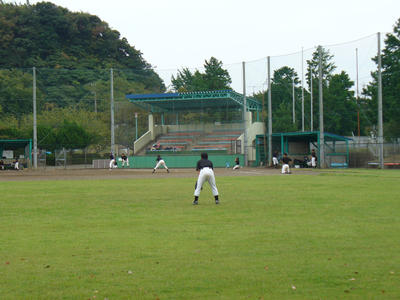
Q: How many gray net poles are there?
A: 6